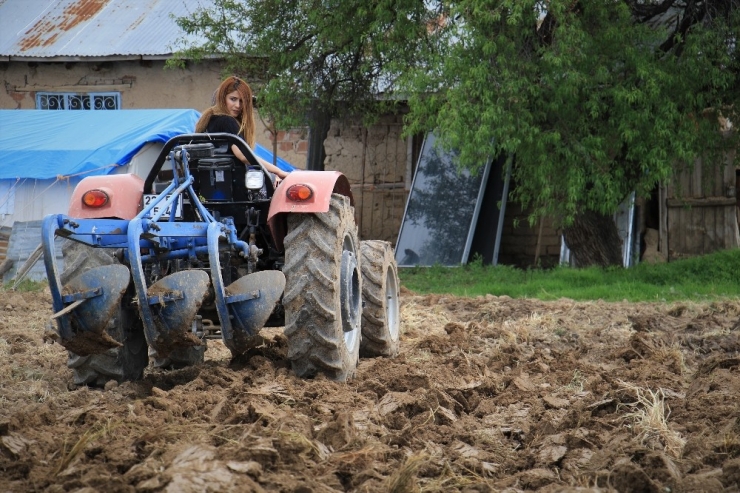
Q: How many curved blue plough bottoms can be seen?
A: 3